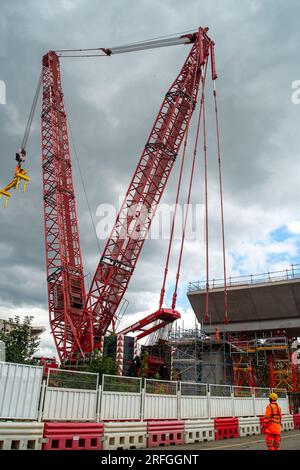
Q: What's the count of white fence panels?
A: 9